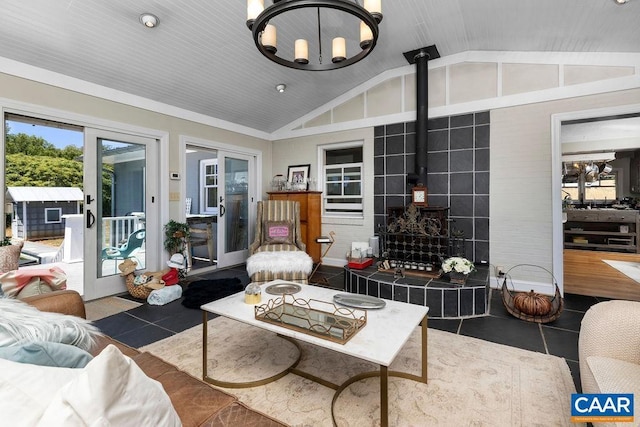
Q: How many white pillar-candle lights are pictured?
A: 6